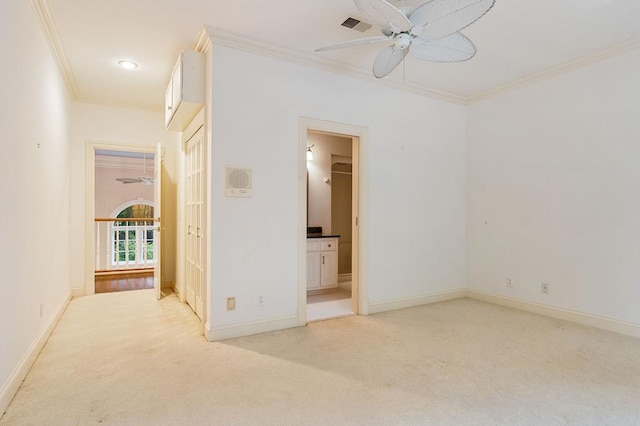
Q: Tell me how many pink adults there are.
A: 0